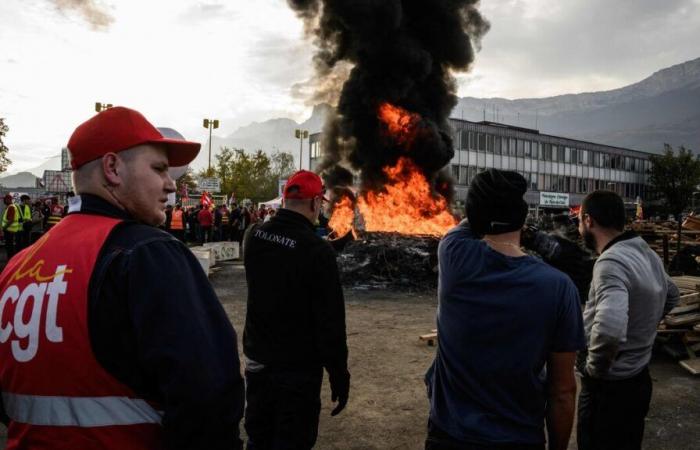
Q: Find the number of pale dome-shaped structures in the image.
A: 1